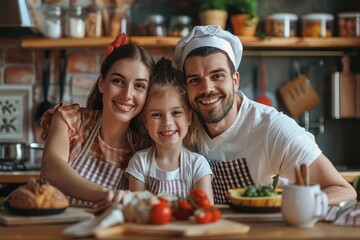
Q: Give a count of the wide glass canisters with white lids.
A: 3